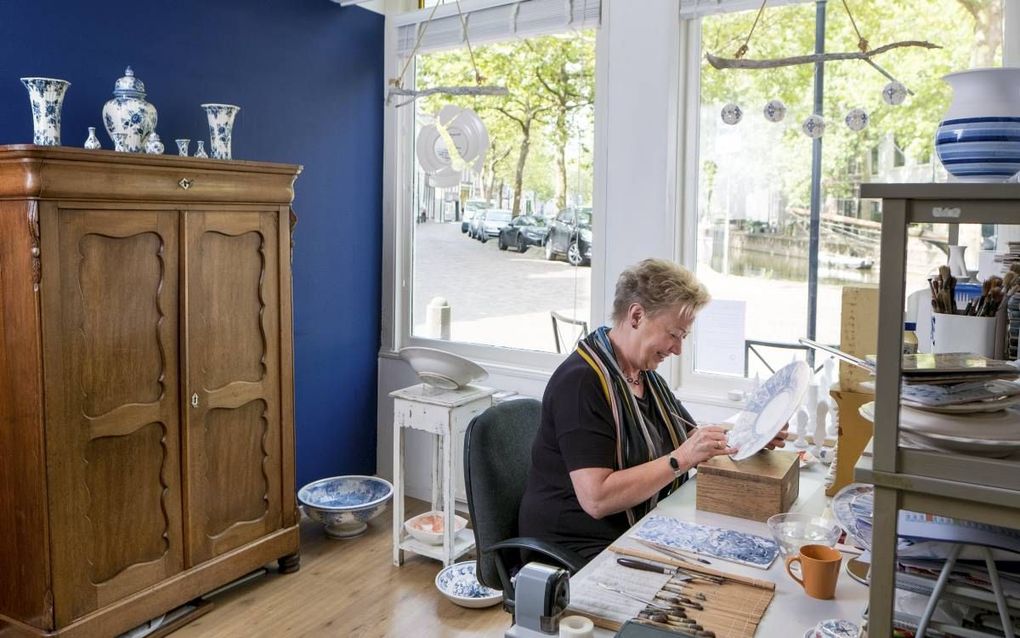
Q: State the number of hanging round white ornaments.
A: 5